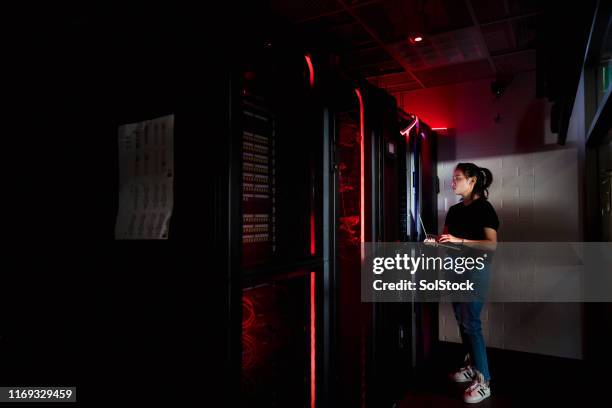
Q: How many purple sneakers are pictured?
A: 0